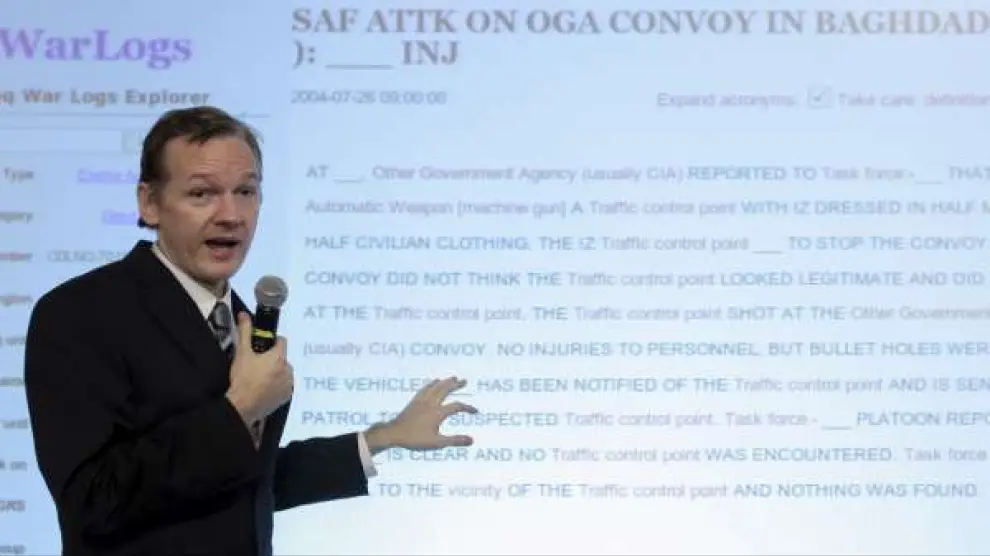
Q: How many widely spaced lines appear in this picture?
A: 10